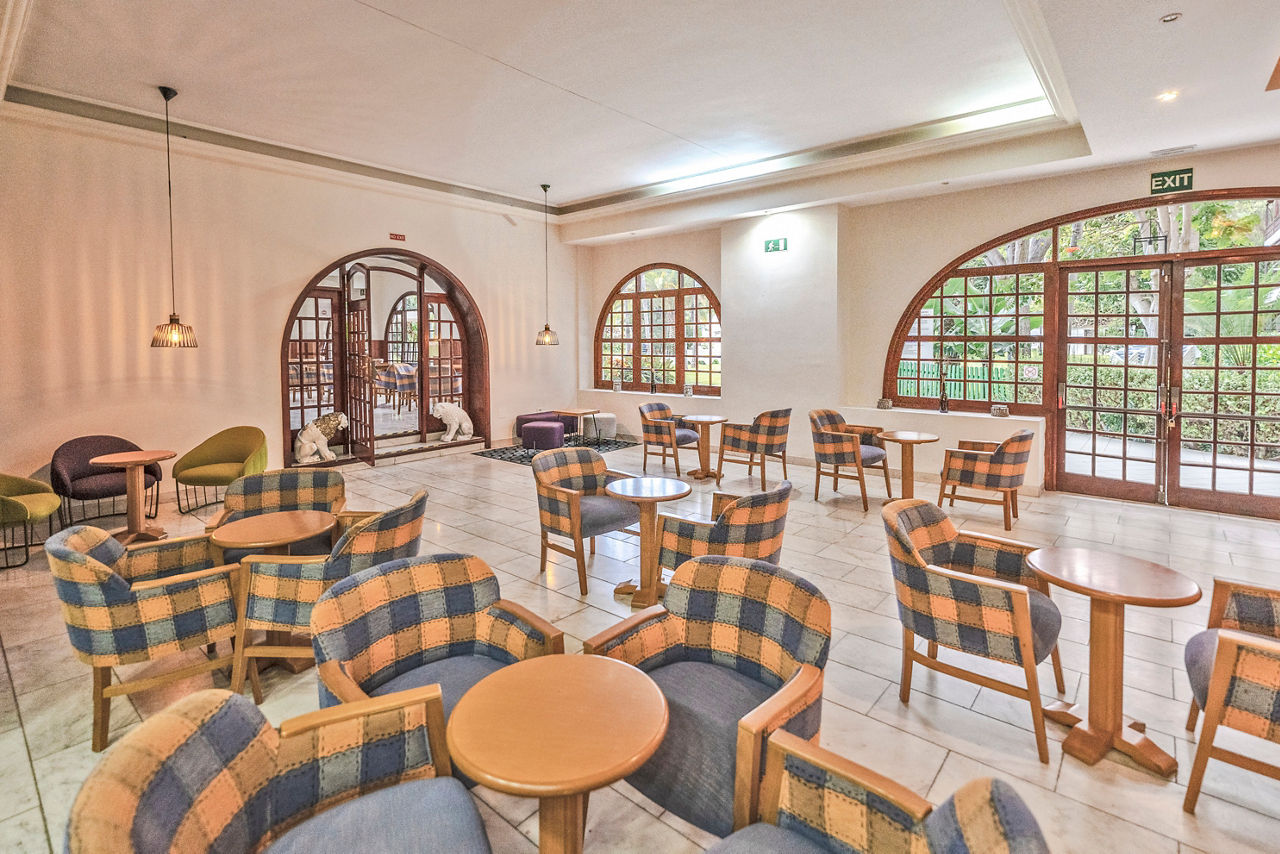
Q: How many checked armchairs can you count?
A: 15